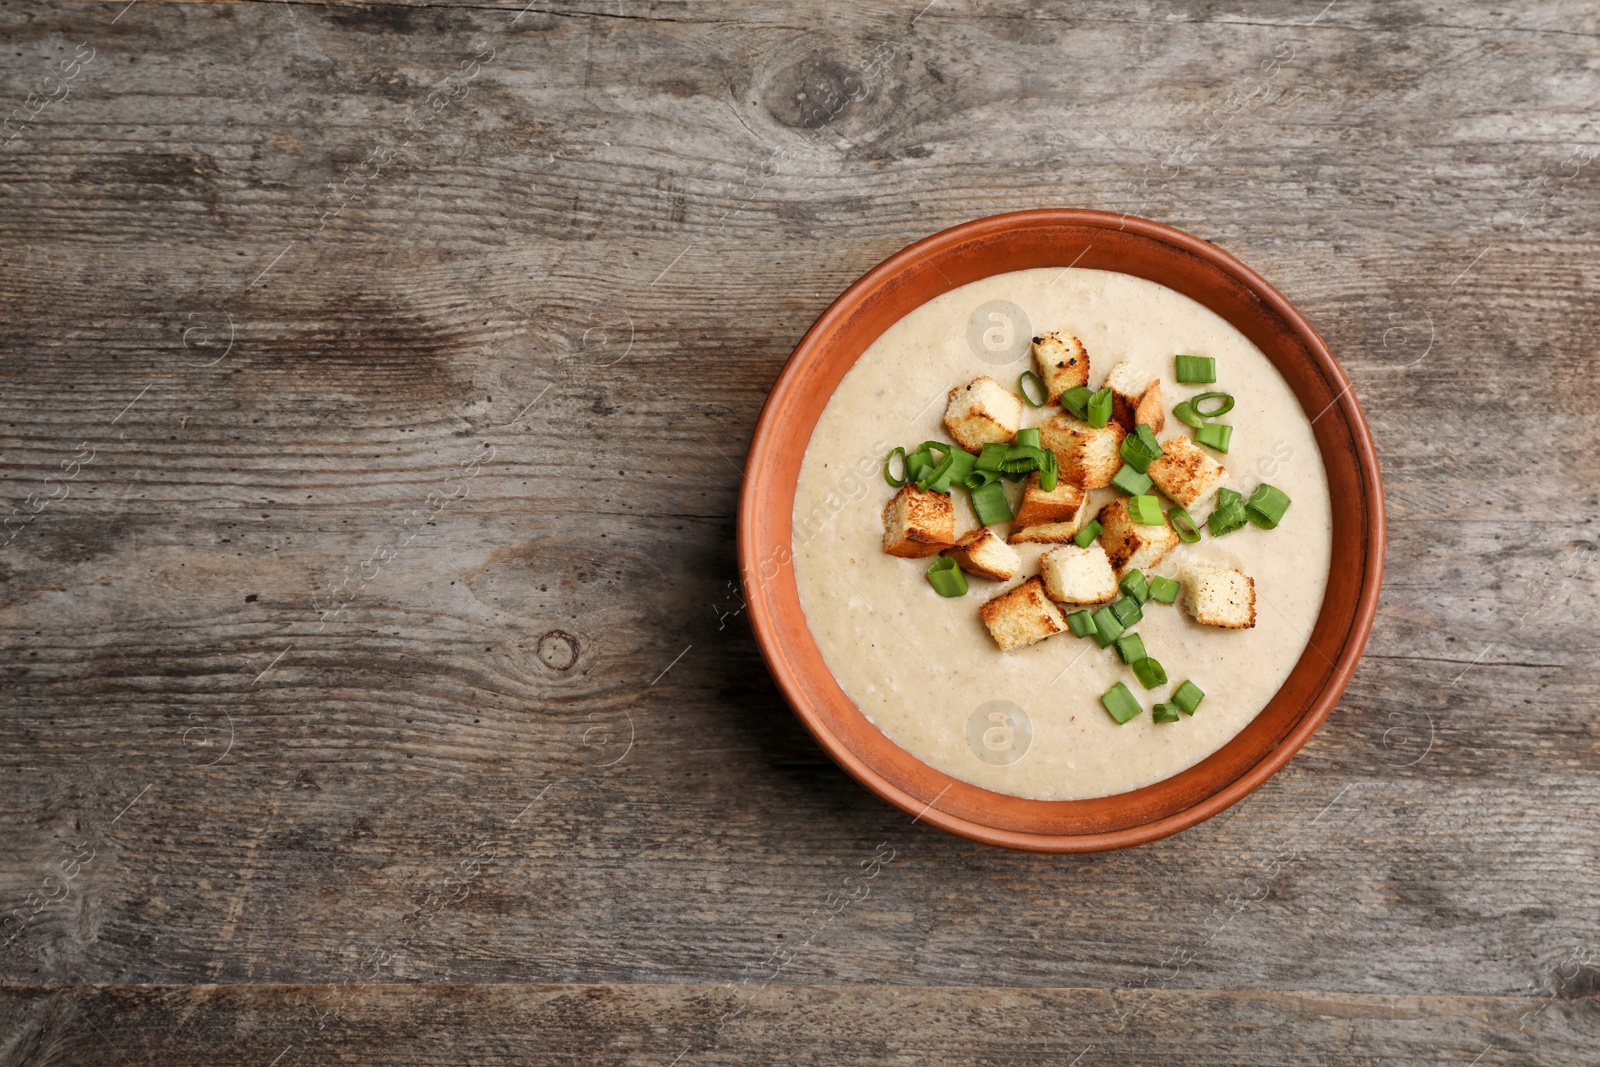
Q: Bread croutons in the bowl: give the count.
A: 12